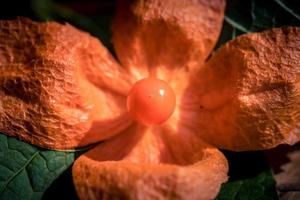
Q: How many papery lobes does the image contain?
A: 4